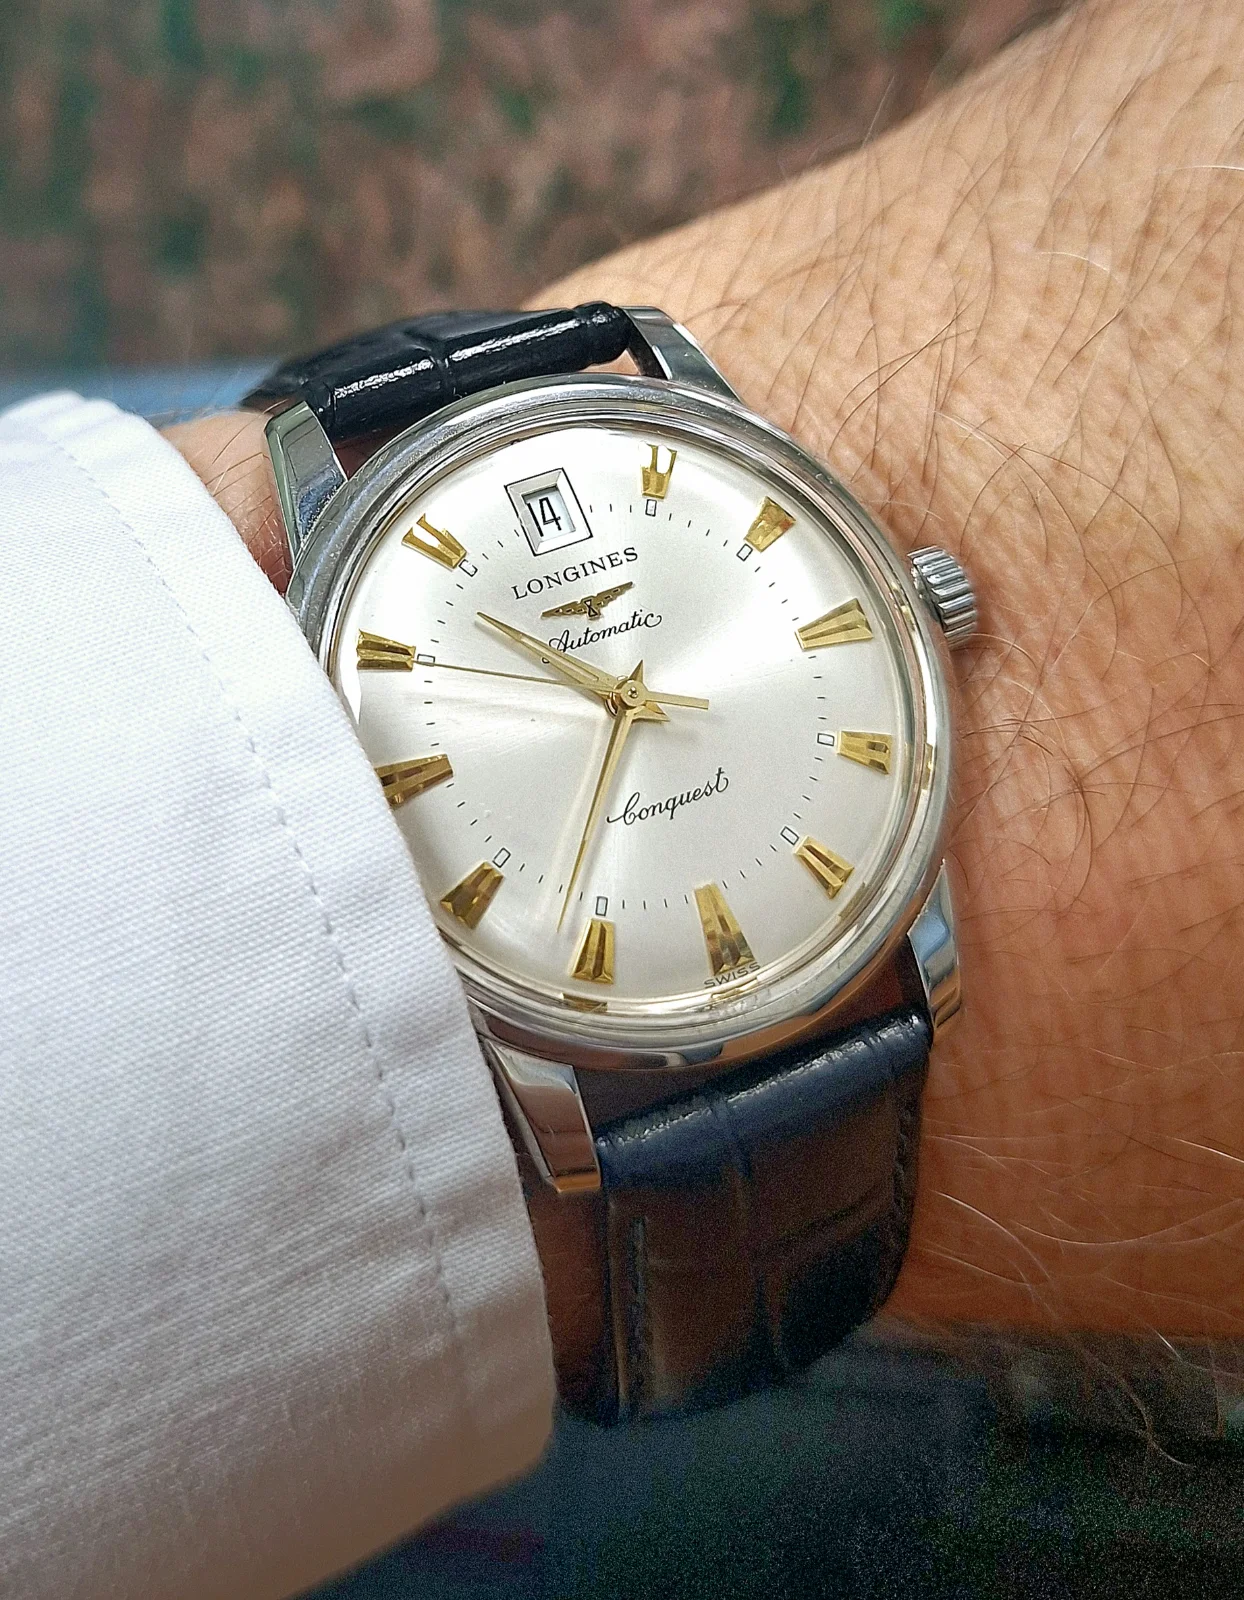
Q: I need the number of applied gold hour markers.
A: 11